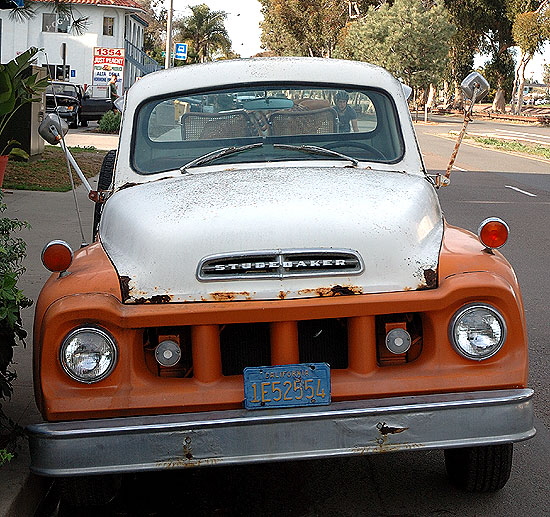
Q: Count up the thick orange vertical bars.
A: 3